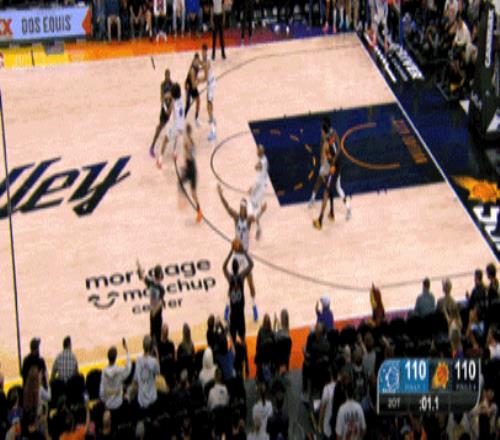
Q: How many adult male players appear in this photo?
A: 10